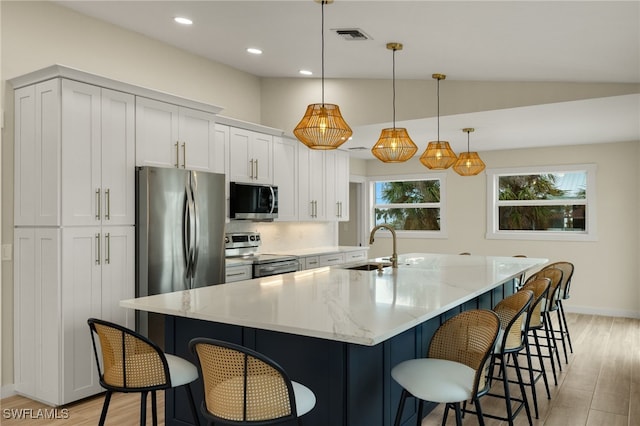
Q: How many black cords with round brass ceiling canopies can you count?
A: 4